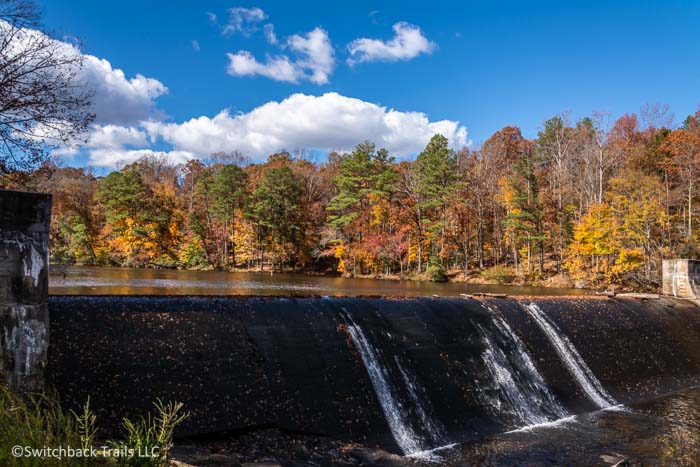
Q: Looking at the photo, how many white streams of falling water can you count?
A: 3